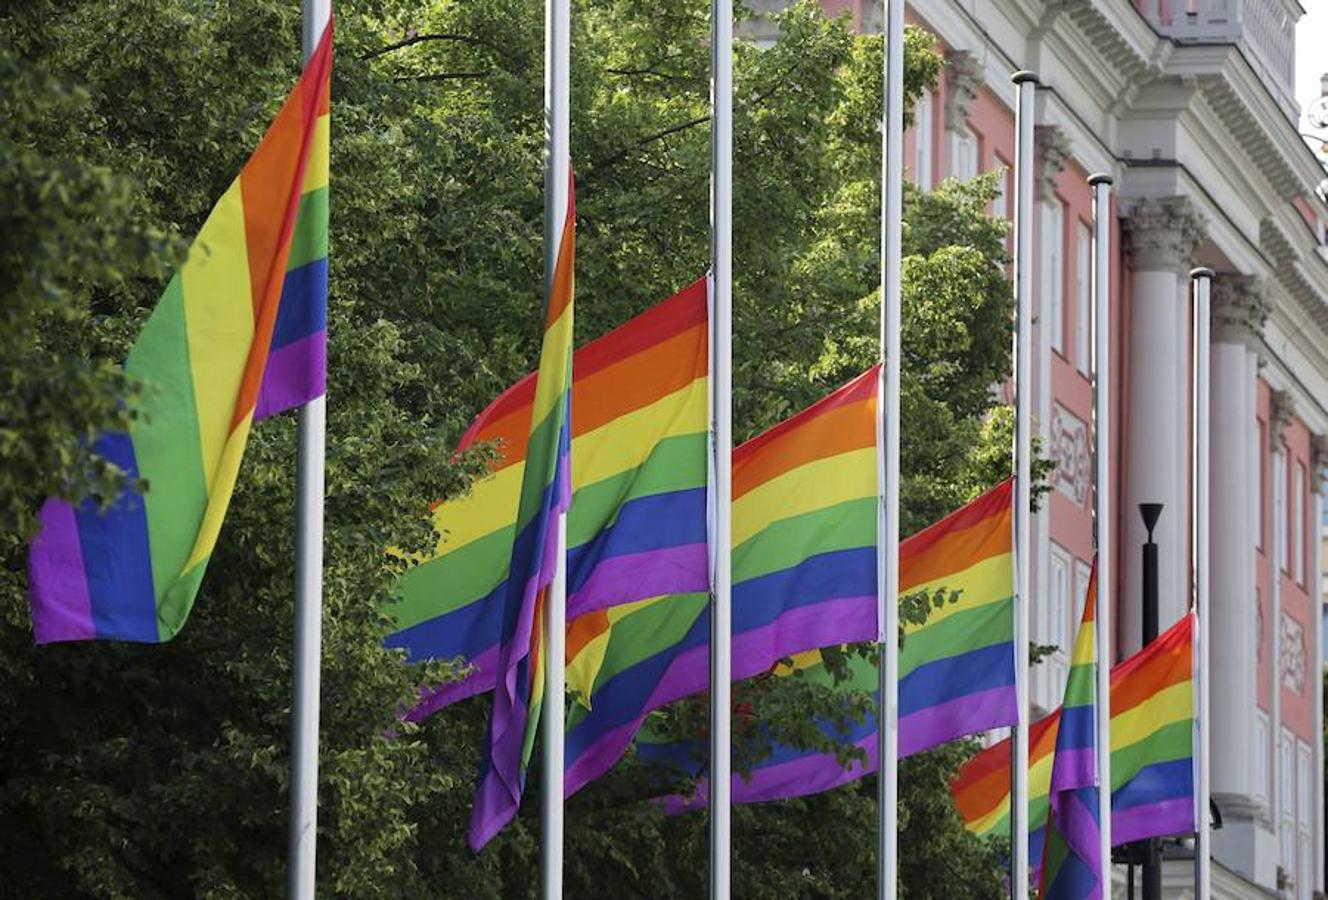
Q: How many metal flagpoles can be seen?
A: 7